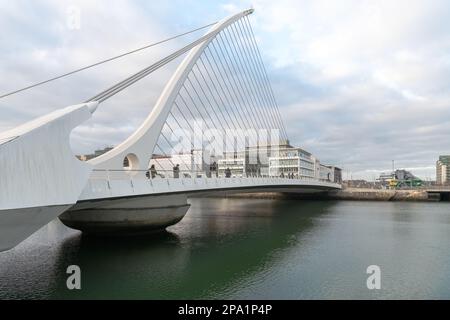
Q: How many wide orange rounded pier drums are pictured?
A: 0